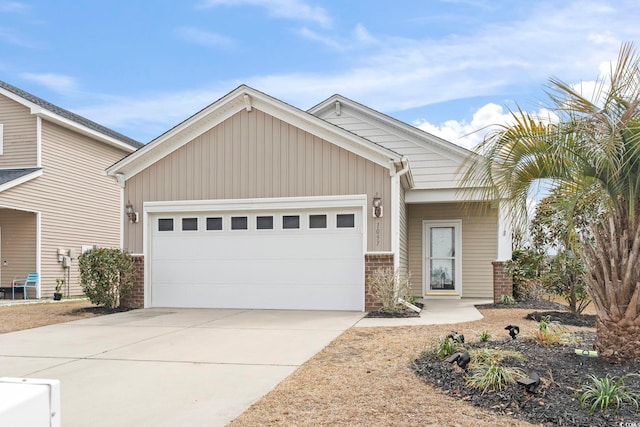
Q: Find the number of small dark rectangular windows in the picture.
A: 8